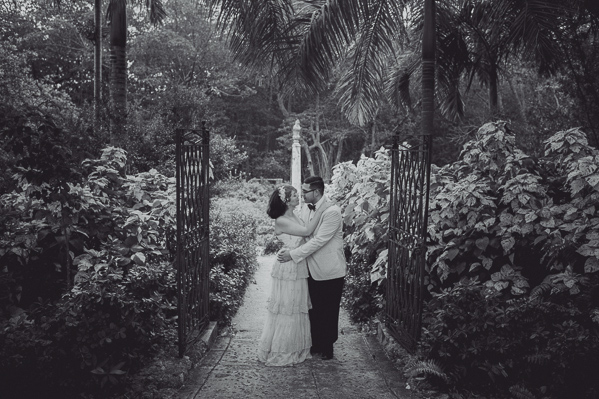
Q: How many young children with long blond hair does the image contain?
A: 0